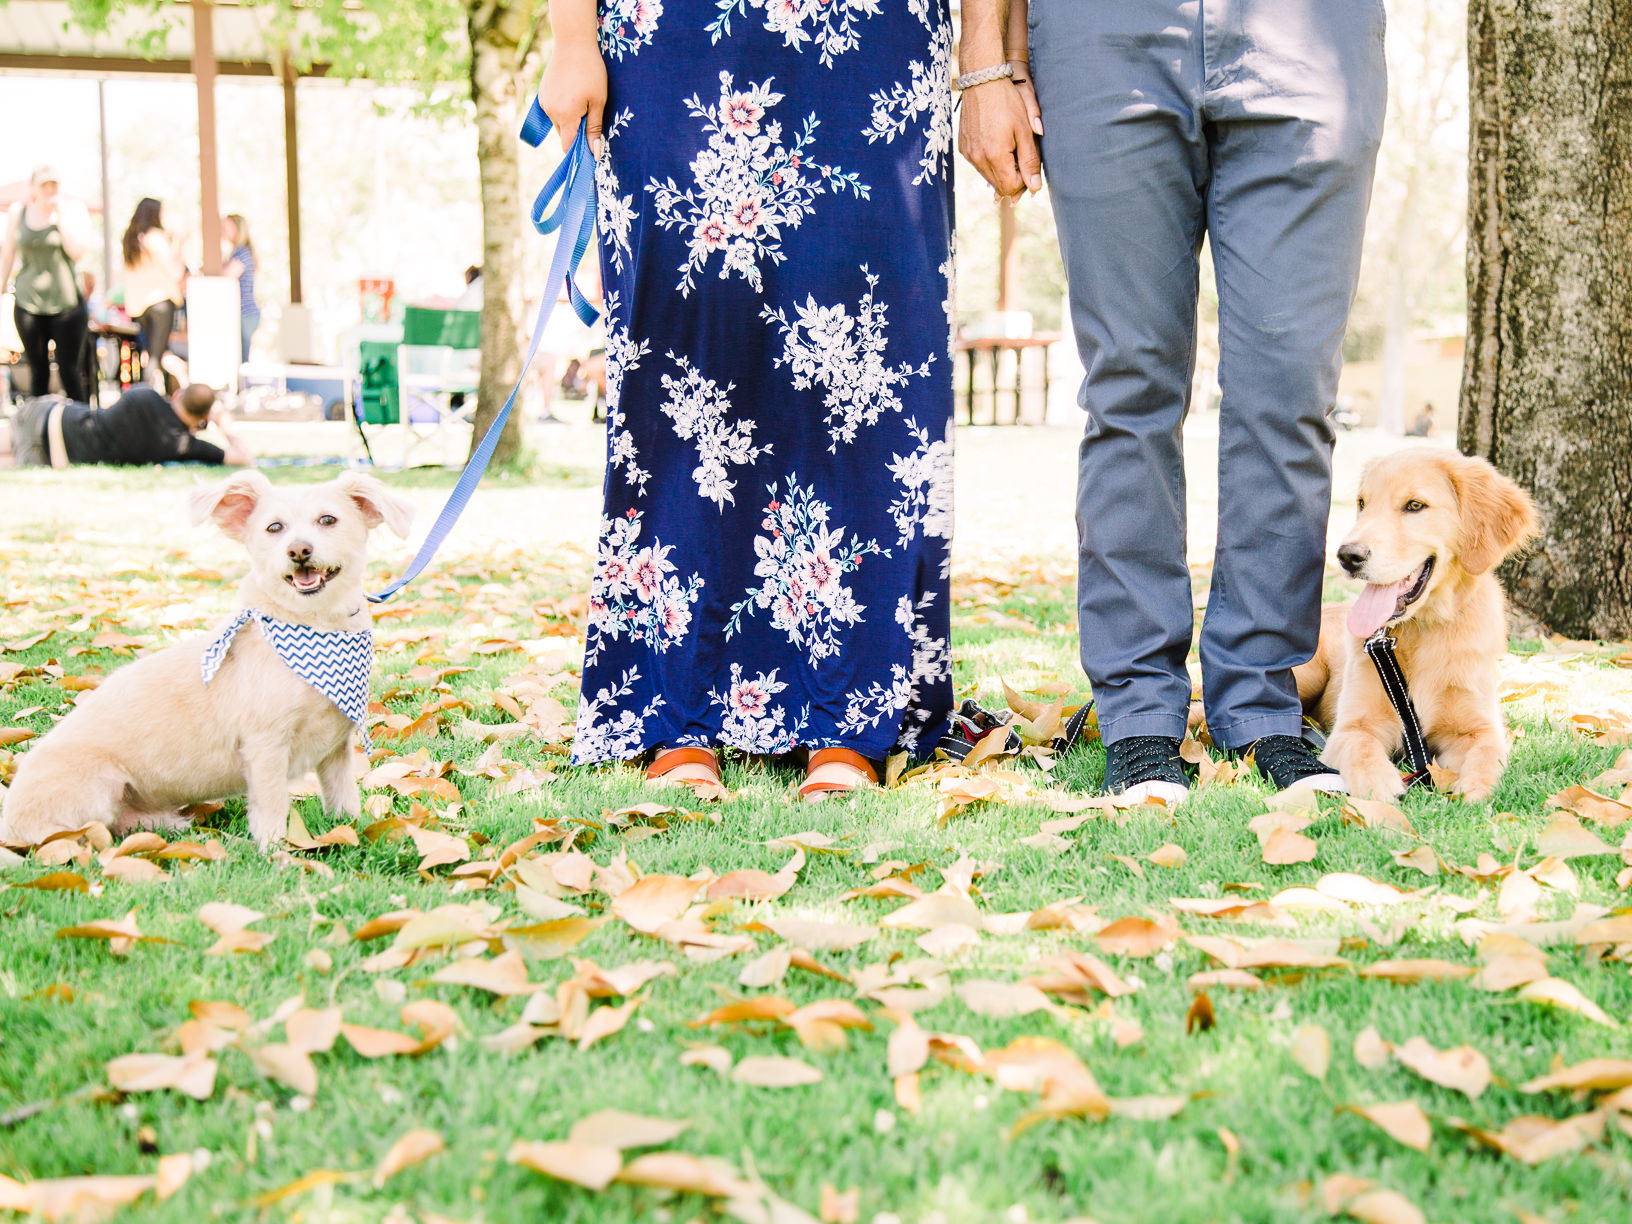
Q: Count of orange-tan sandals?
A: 2